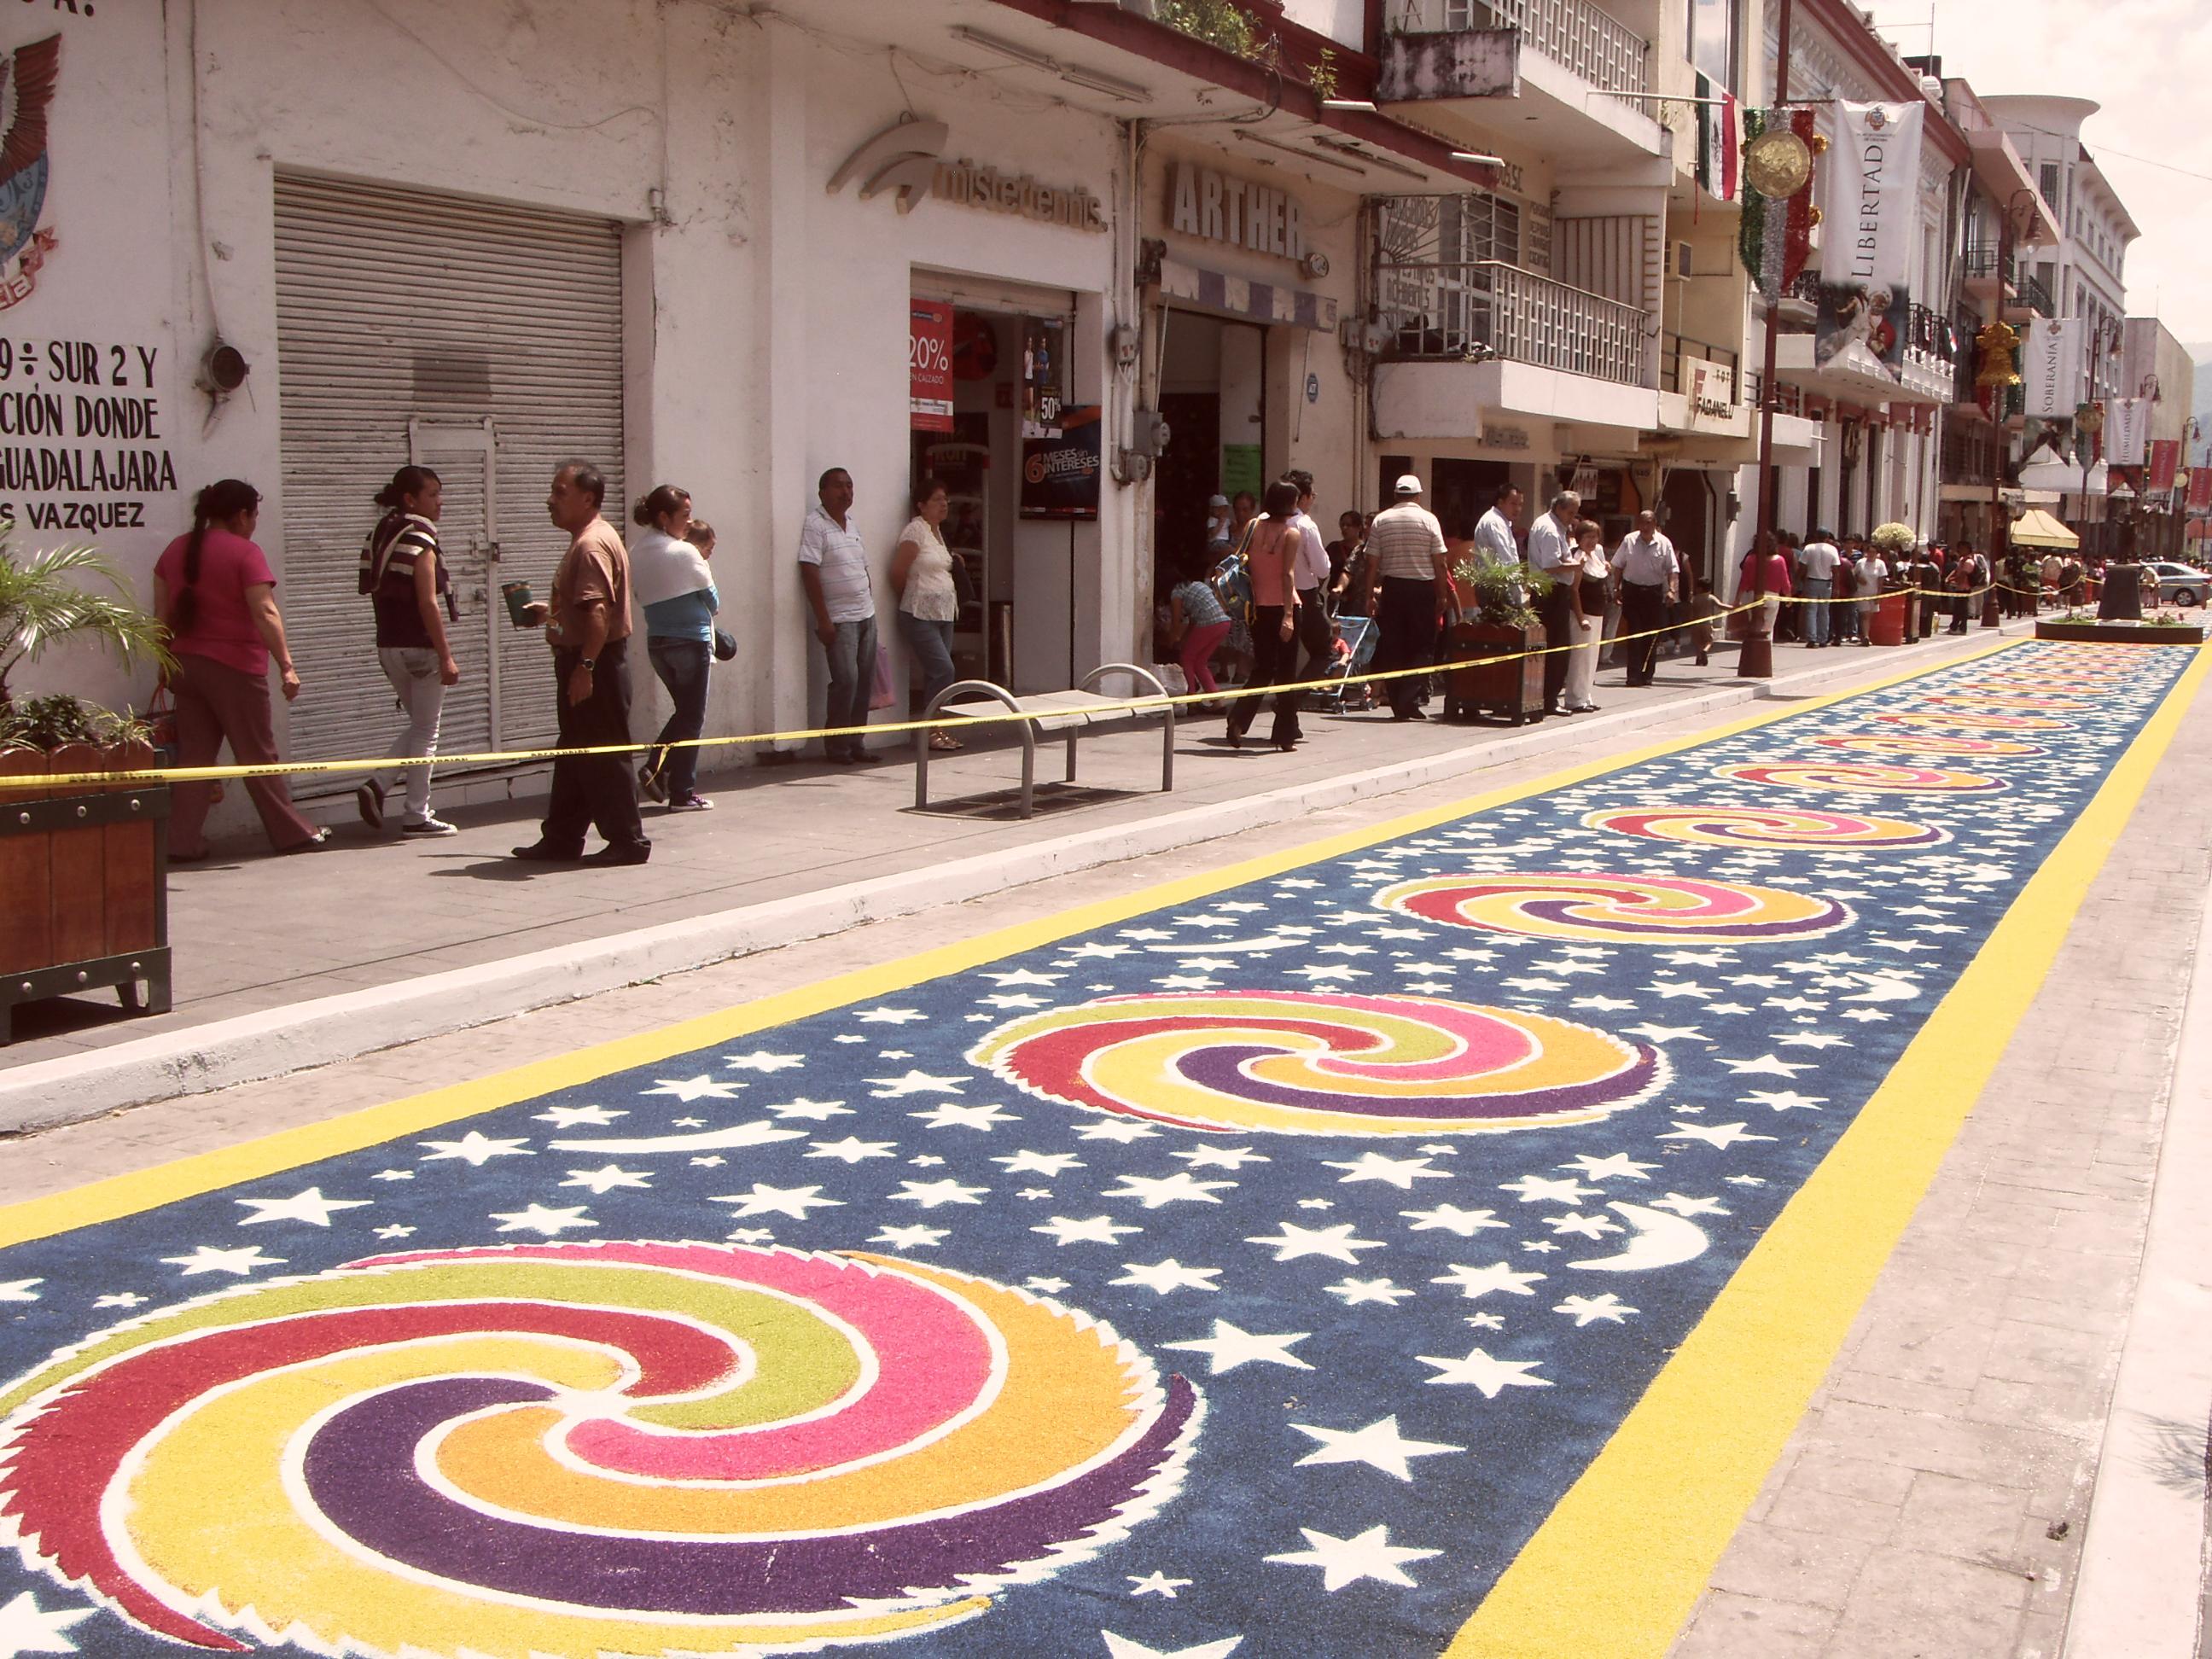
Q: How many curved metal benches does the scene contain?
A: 1